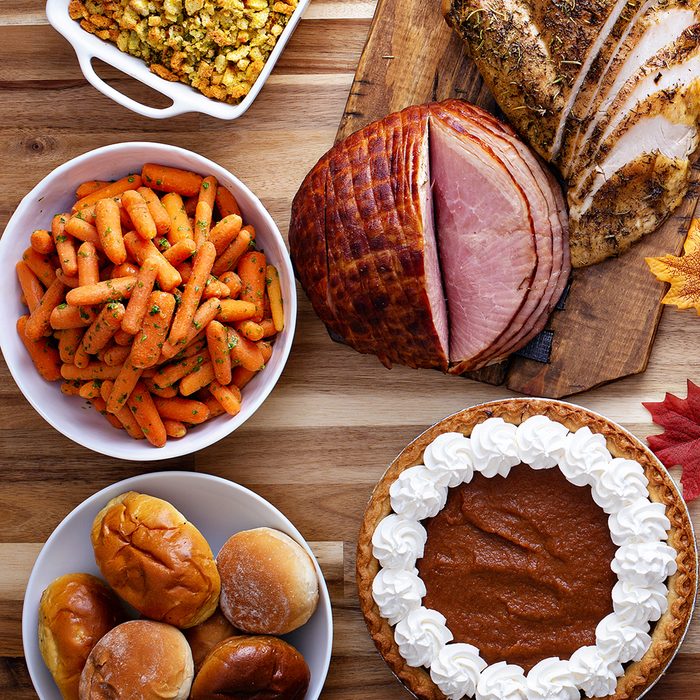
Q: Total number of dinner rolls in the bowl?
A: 6